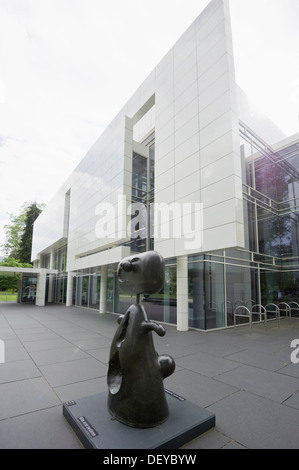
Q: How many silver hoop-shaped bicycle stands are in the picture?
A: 5